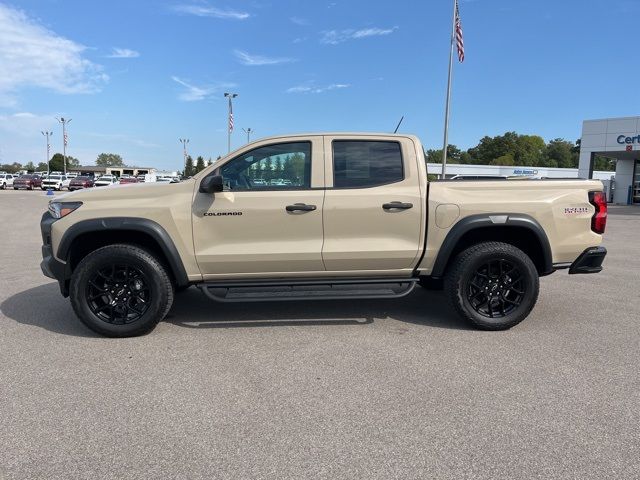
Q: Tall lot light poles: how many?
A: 5